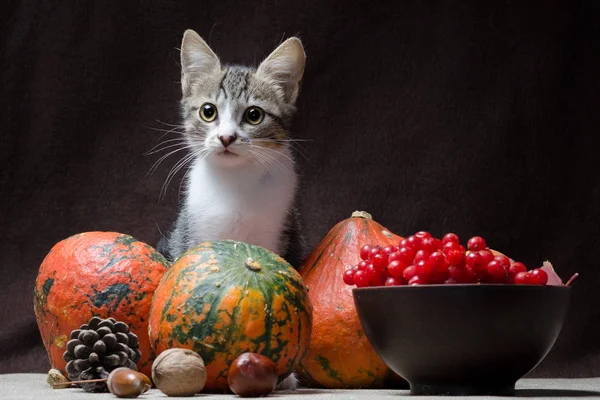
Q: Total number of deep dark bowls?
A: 1